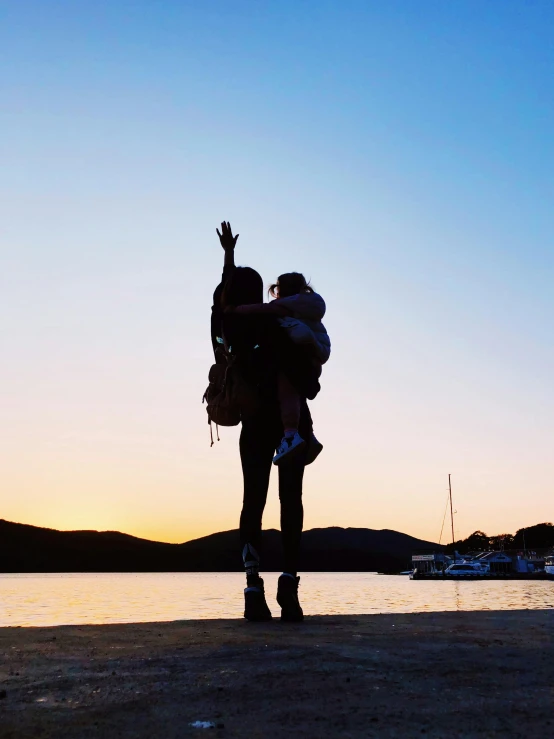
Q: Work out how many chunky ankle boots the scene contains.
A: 2